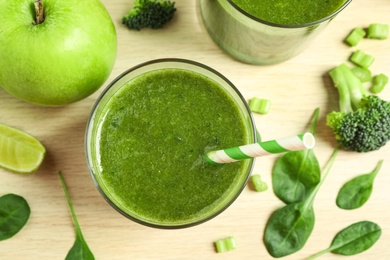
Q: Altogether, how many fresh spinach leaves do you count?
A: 6